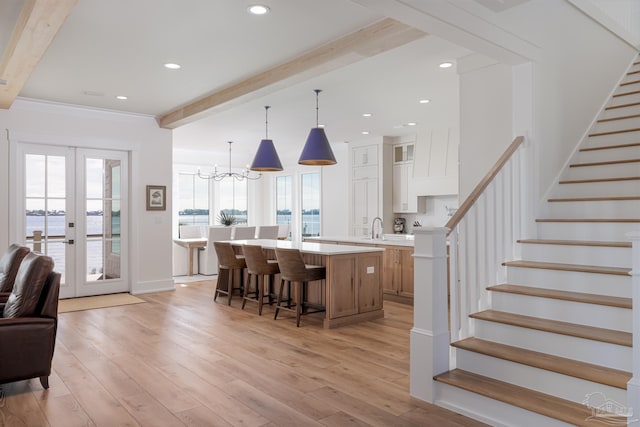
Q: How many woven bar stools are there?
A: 3